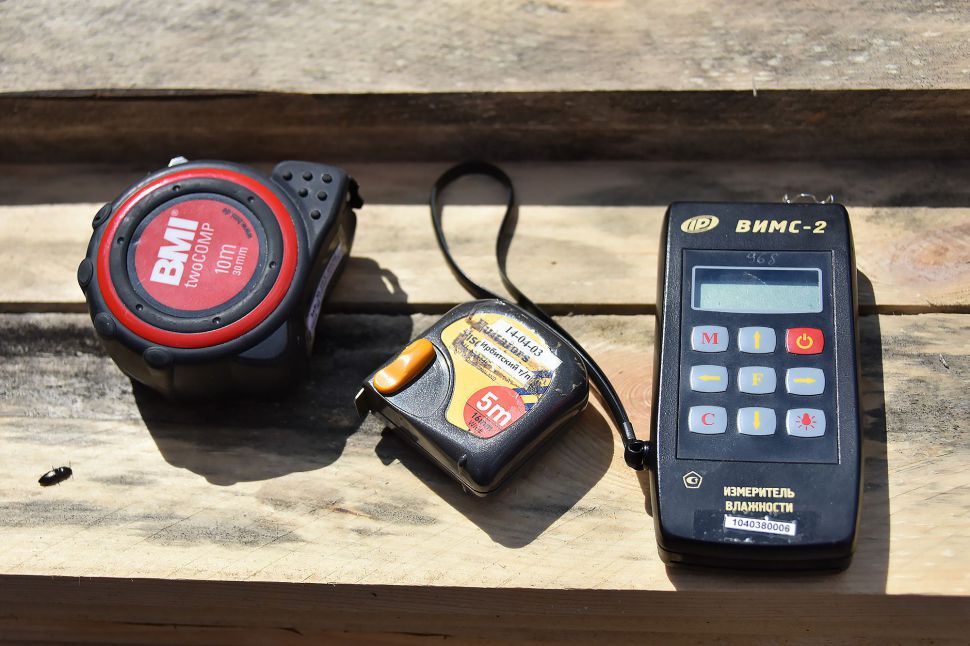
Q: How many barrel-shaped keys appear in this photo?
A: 9